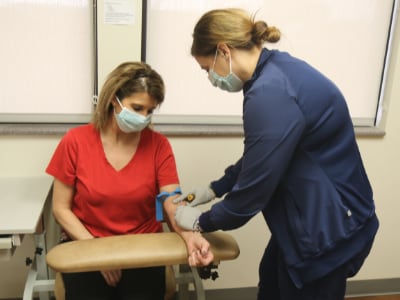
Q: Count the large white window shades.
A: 2